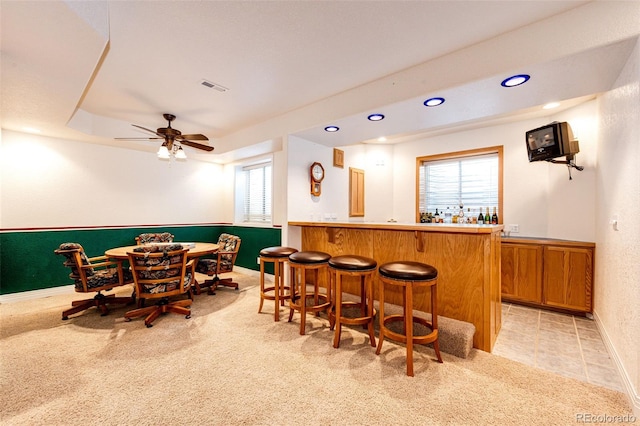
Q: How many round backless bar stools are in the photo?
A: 4